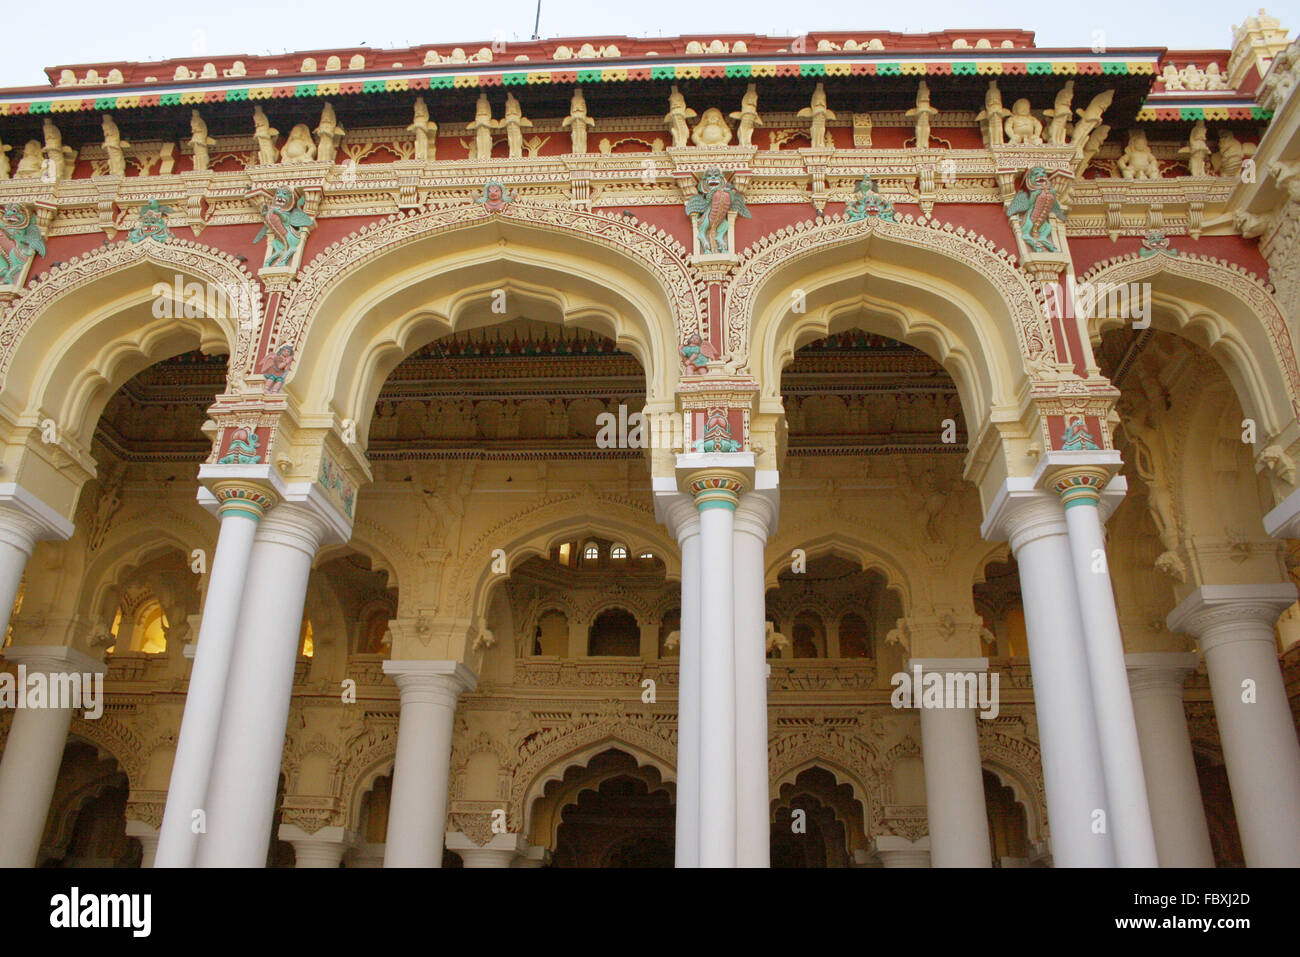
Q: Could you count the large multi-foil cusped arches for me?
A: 4